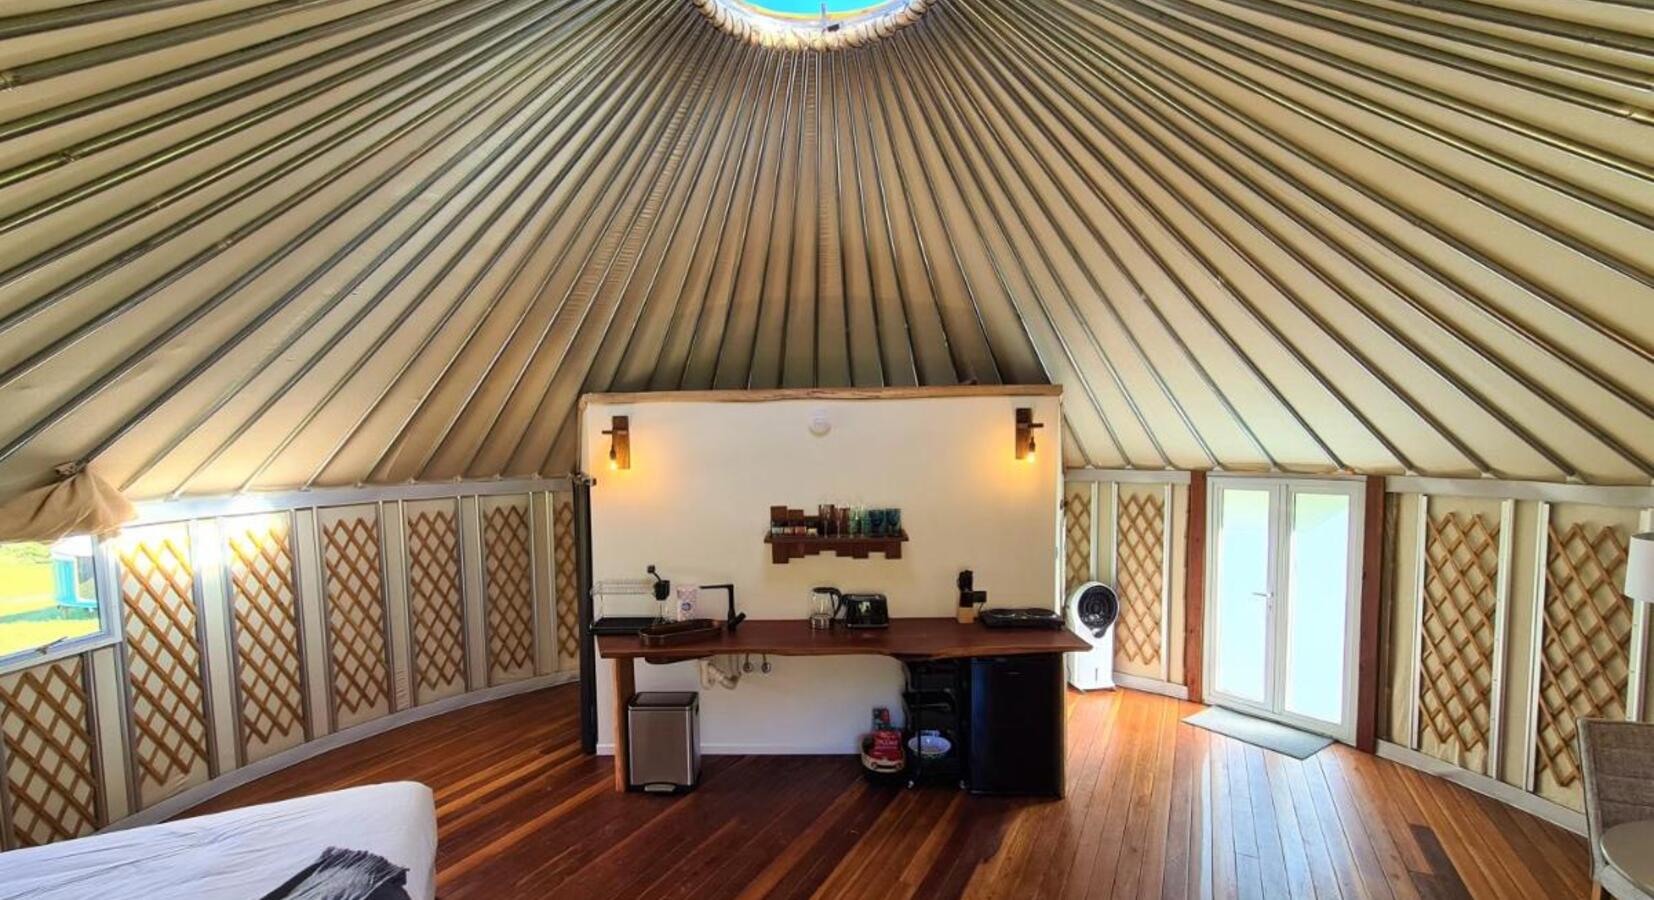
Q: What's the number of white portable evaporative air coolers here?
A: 1